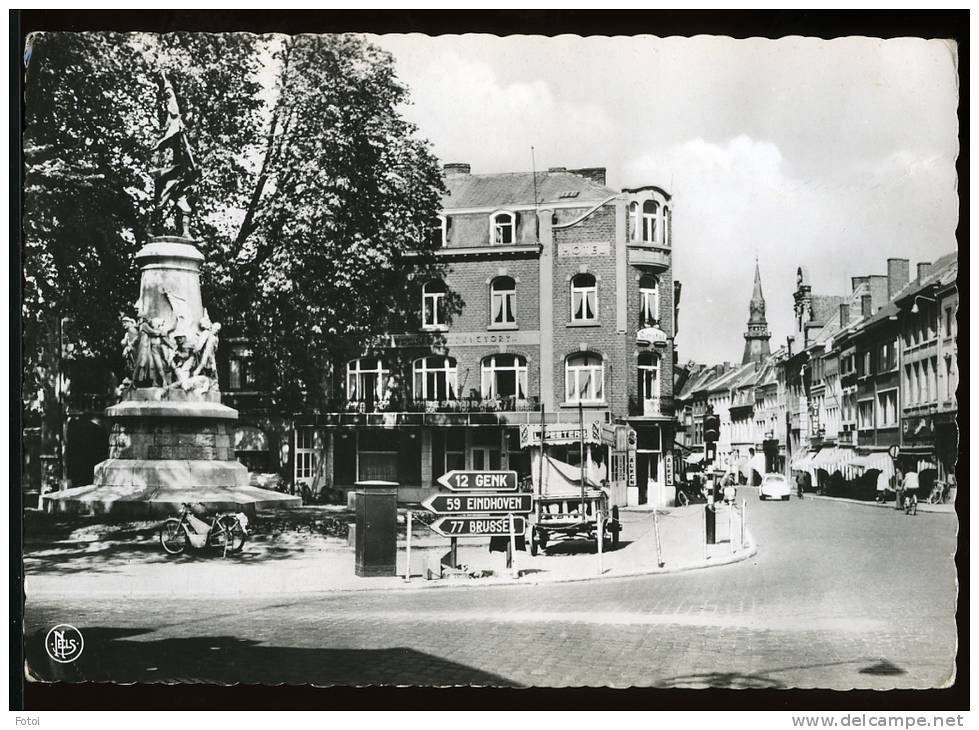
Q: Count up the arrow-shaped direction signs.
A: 3